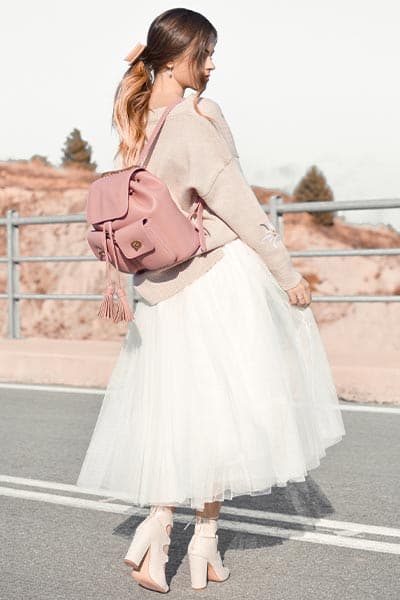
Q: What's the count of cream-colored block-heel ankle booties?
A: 2